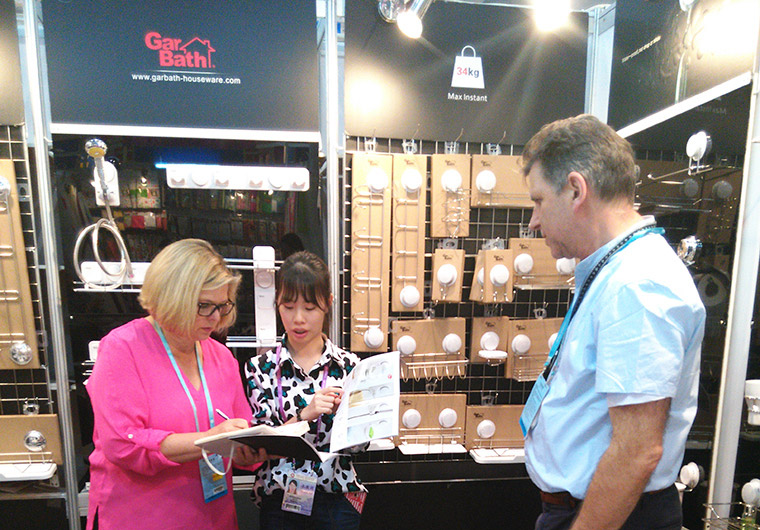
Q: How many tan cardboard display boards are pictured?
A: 15